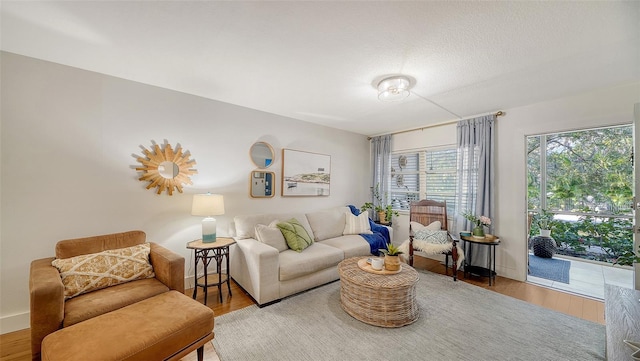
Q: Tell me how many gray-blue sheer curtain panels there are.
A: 2